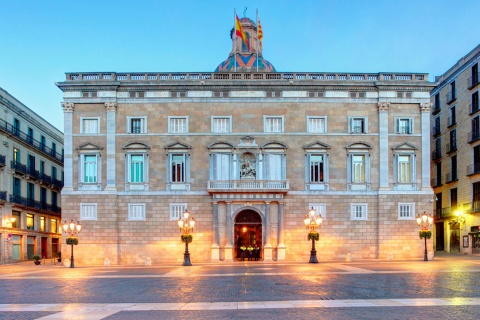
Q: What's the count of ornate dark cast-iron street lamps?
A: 4